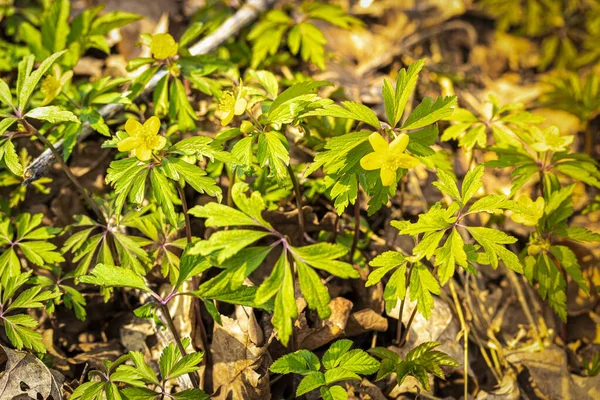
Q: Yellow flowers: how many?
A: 7